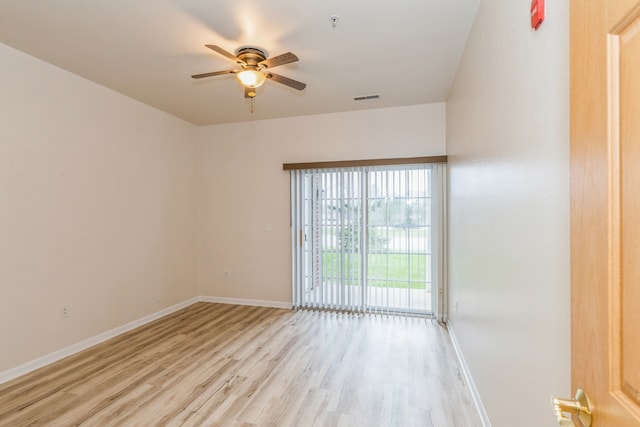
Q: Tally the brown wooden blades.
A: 5